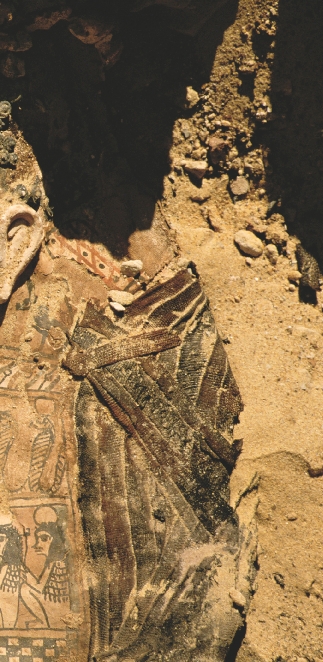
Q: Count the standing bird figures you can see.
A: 2